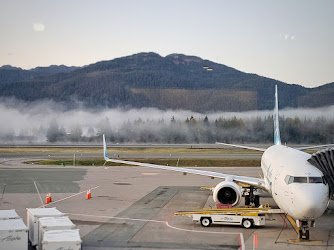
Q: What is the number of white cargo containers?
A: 5